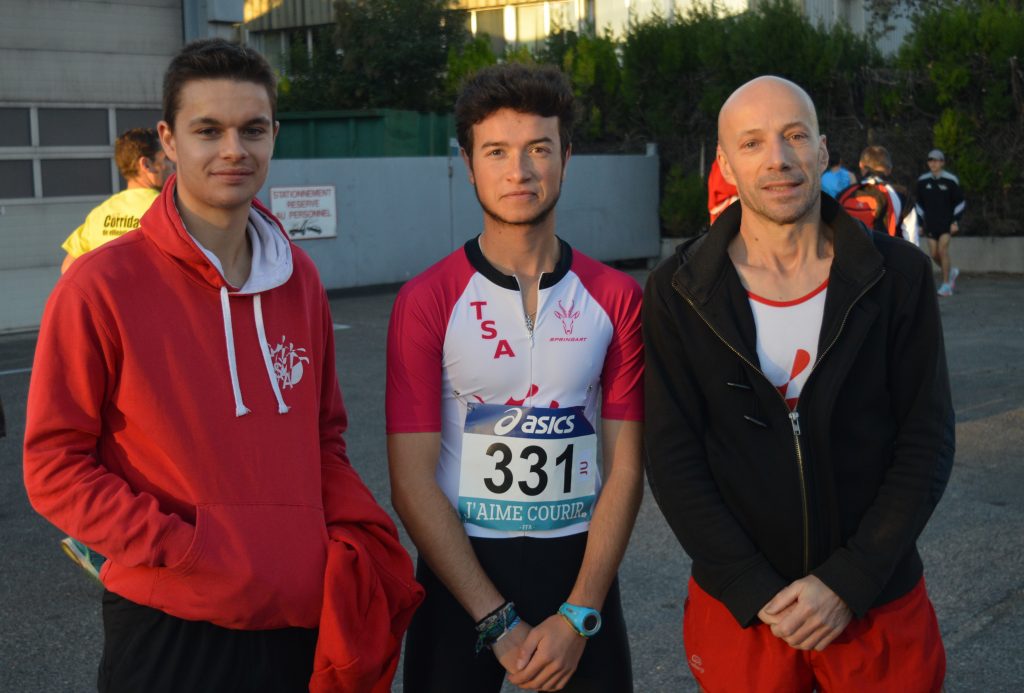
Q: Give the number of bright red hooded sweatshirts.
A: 1